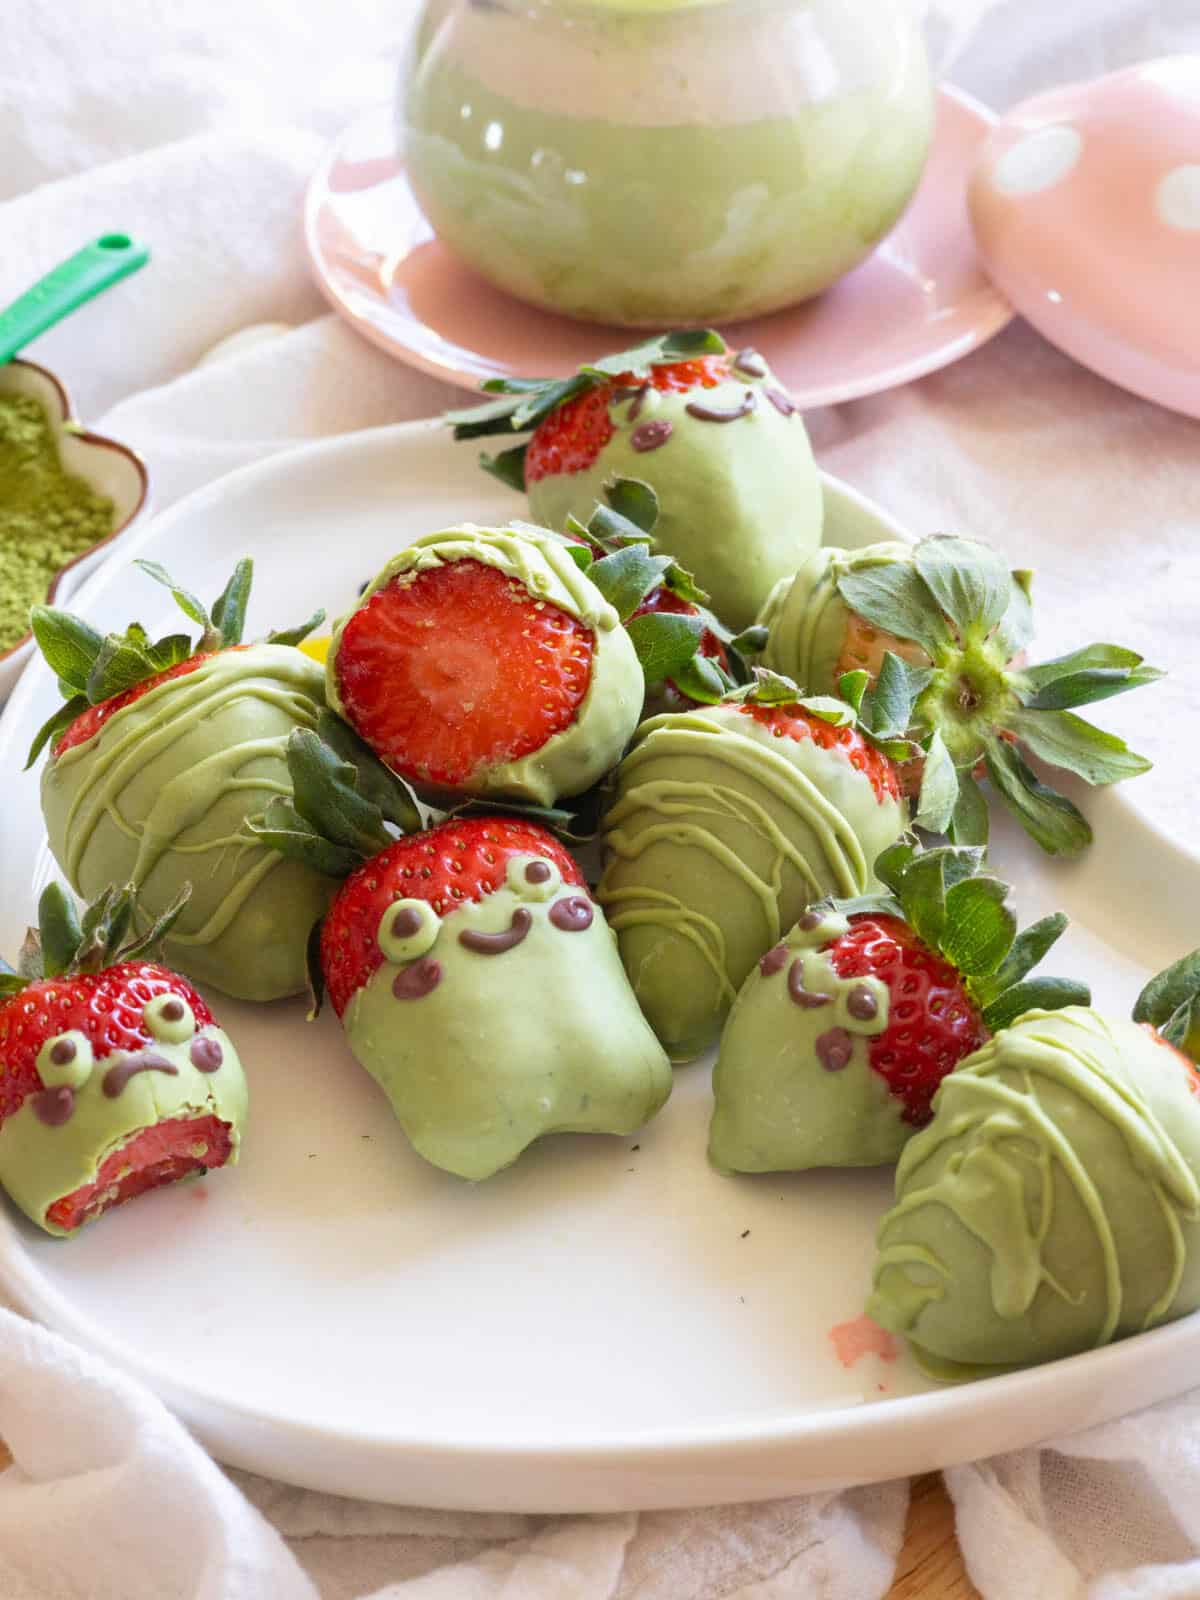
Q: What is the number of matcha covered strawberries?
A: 9